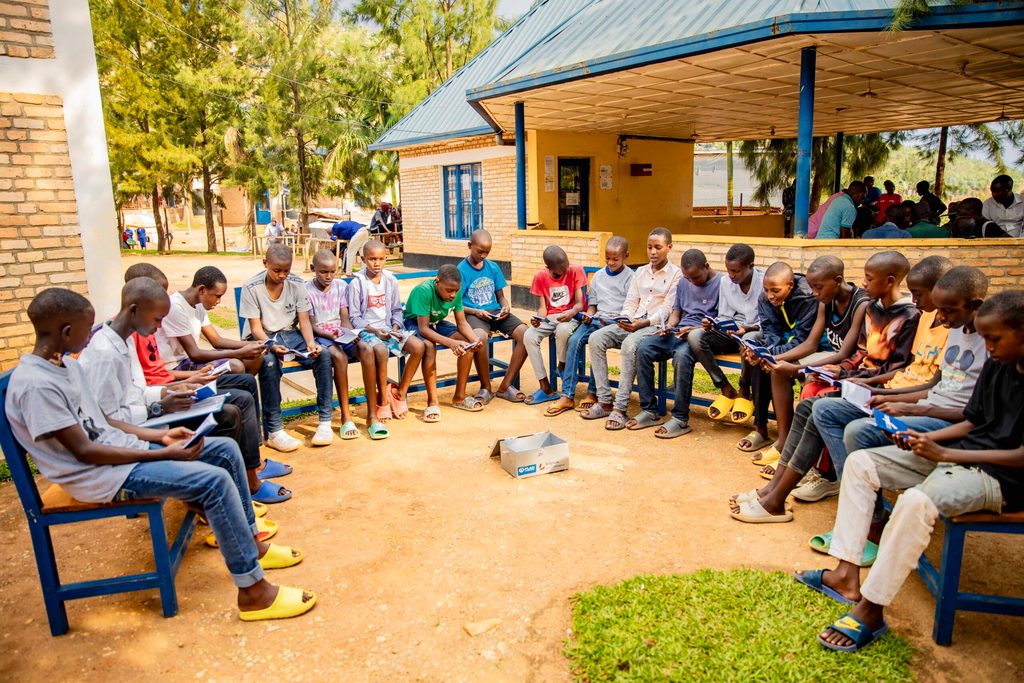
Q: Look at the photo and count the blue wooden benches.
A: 4